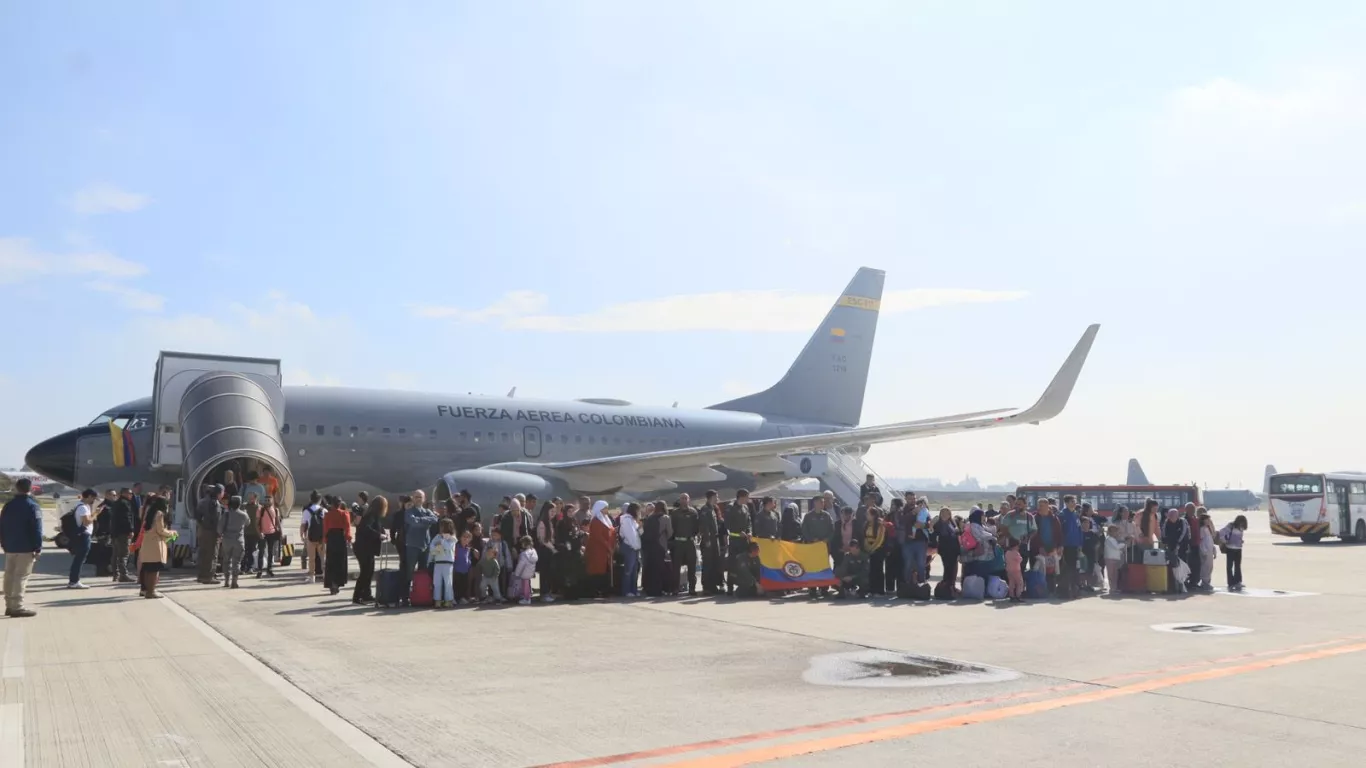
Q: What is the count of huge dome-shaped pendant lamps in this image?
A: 0